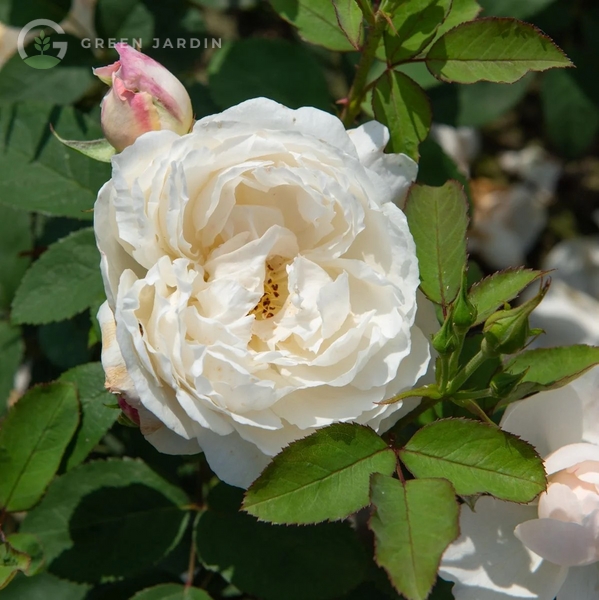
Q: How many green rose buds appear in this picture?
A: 4